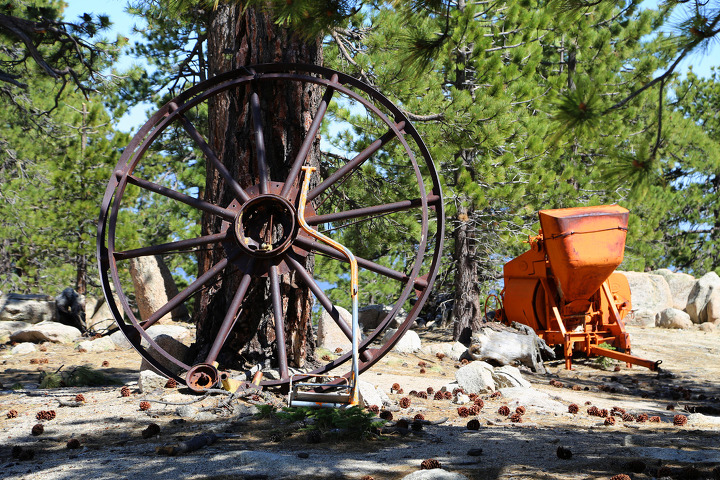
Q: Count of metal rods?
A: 12